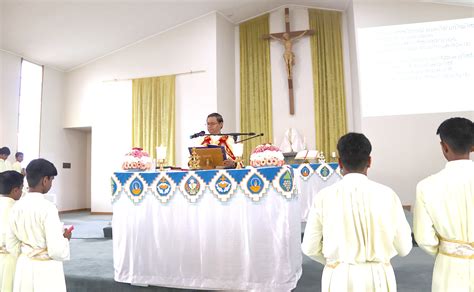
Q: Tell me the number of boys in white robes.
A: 6